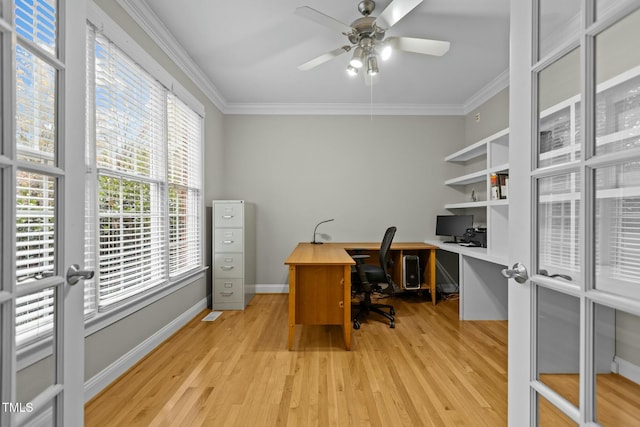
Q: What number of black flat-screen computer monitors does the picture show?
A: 1